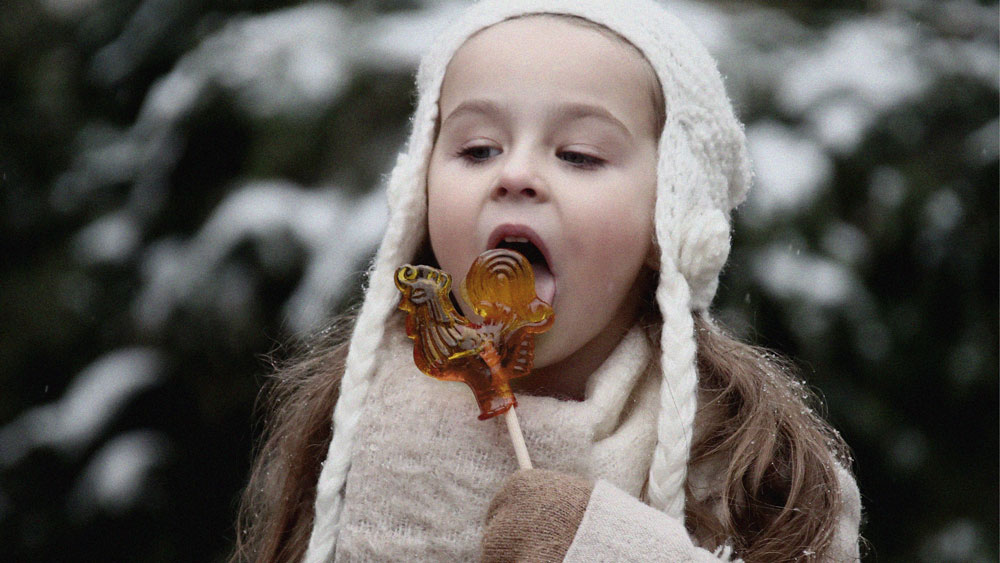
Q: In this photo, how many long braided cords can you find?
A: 2